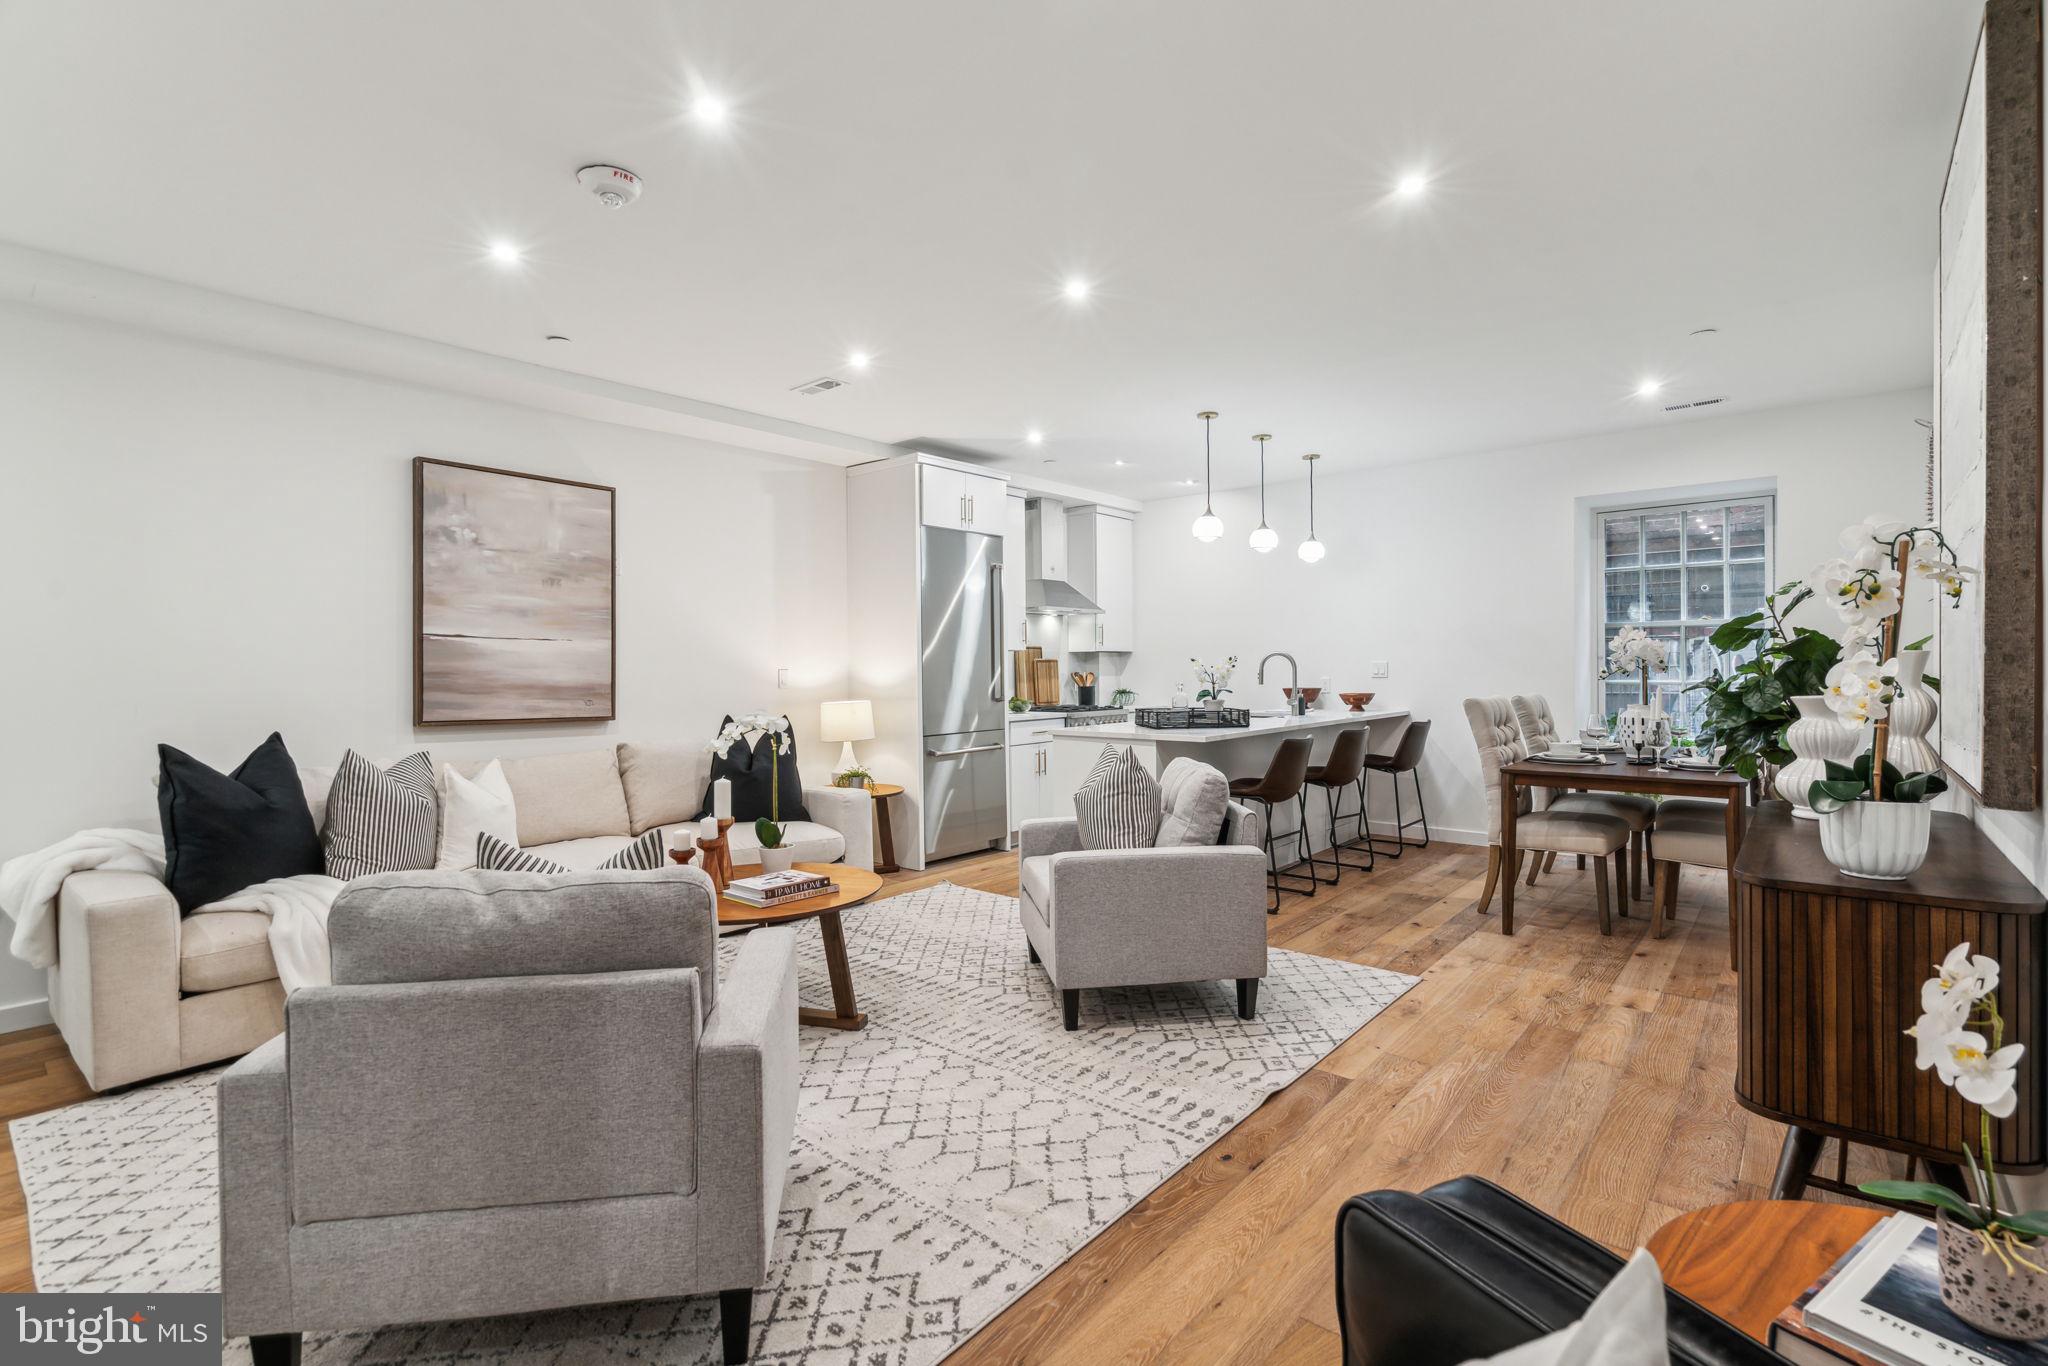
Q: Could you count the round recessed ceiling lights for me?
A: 9